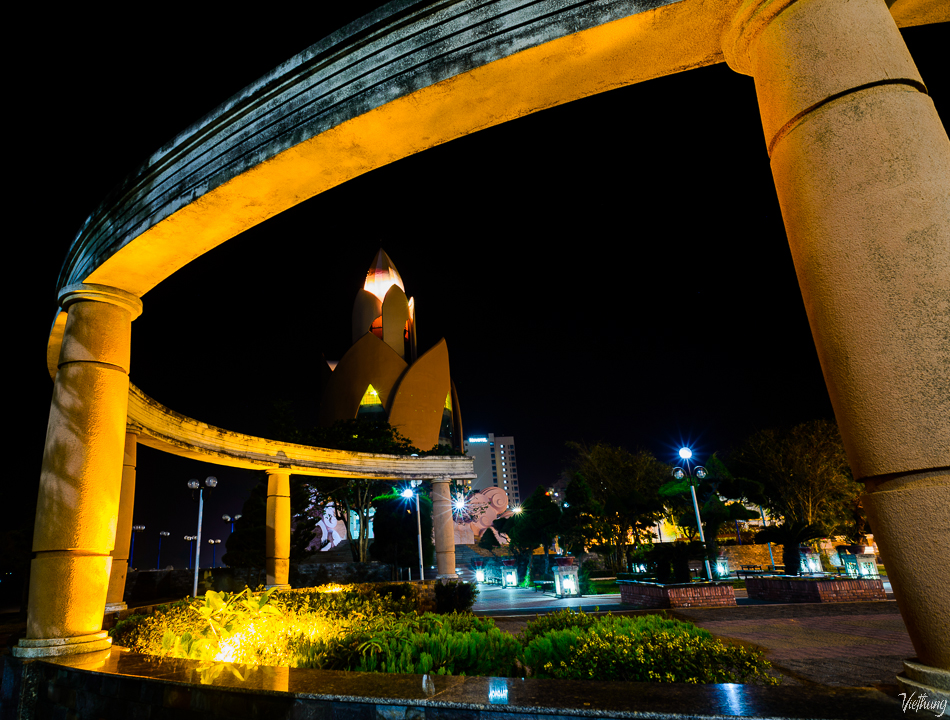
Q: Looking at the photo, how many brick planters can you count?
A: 2